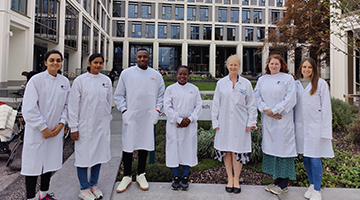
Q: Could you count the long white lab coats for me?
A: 7